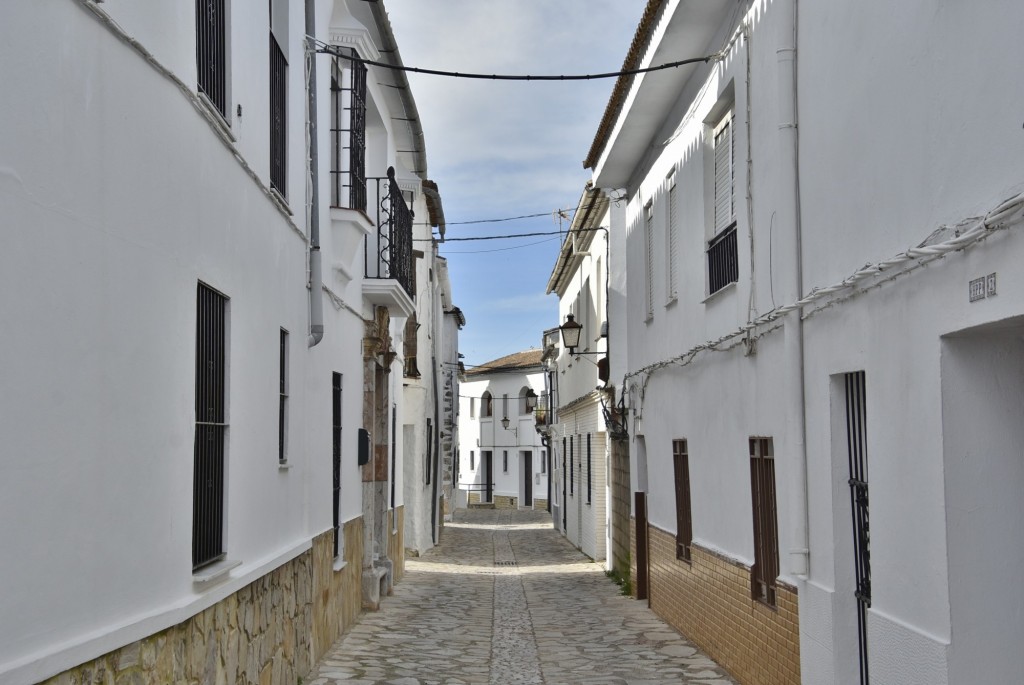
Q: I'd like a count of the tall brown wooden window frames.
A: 2